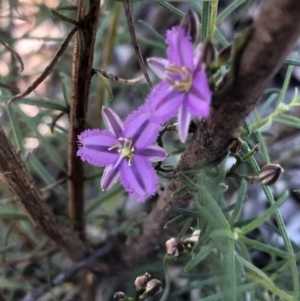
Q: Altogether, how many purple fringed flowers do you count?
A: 2